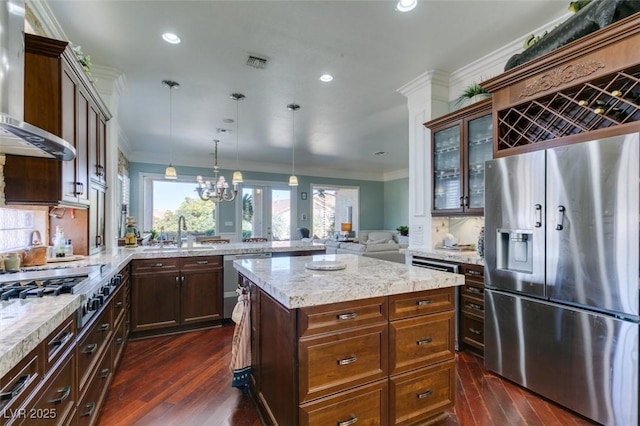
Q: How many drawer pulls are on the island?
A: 6